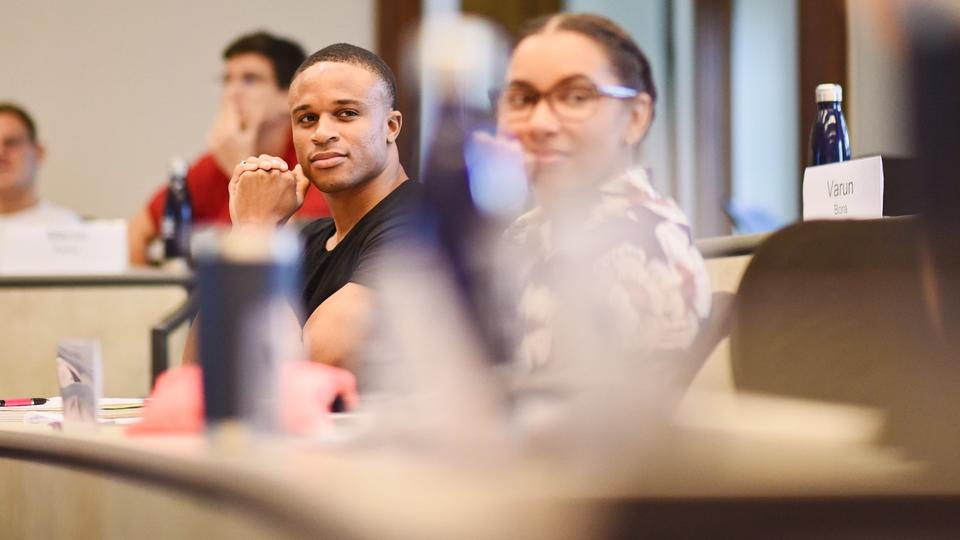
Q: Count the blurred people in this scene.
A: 3